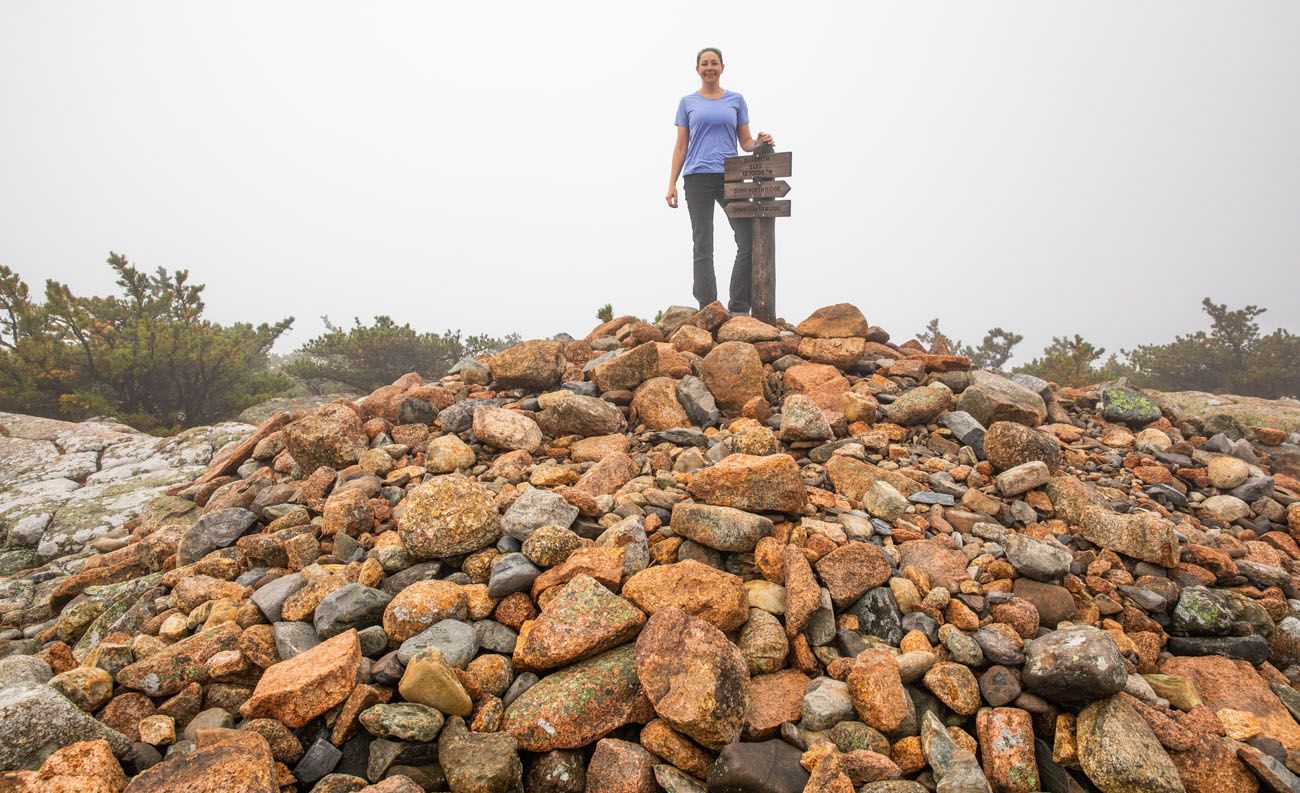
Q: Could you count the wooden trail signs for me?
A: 3